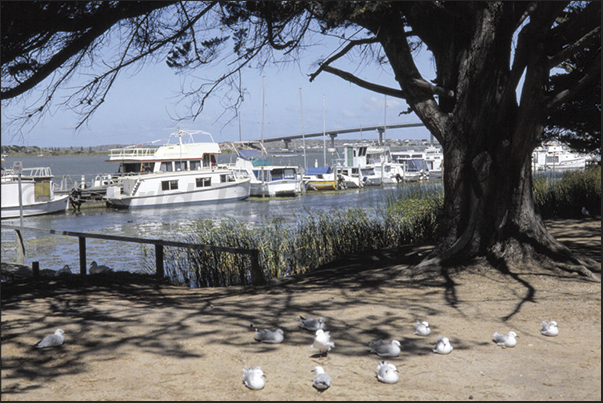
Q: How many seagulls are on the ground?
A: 12